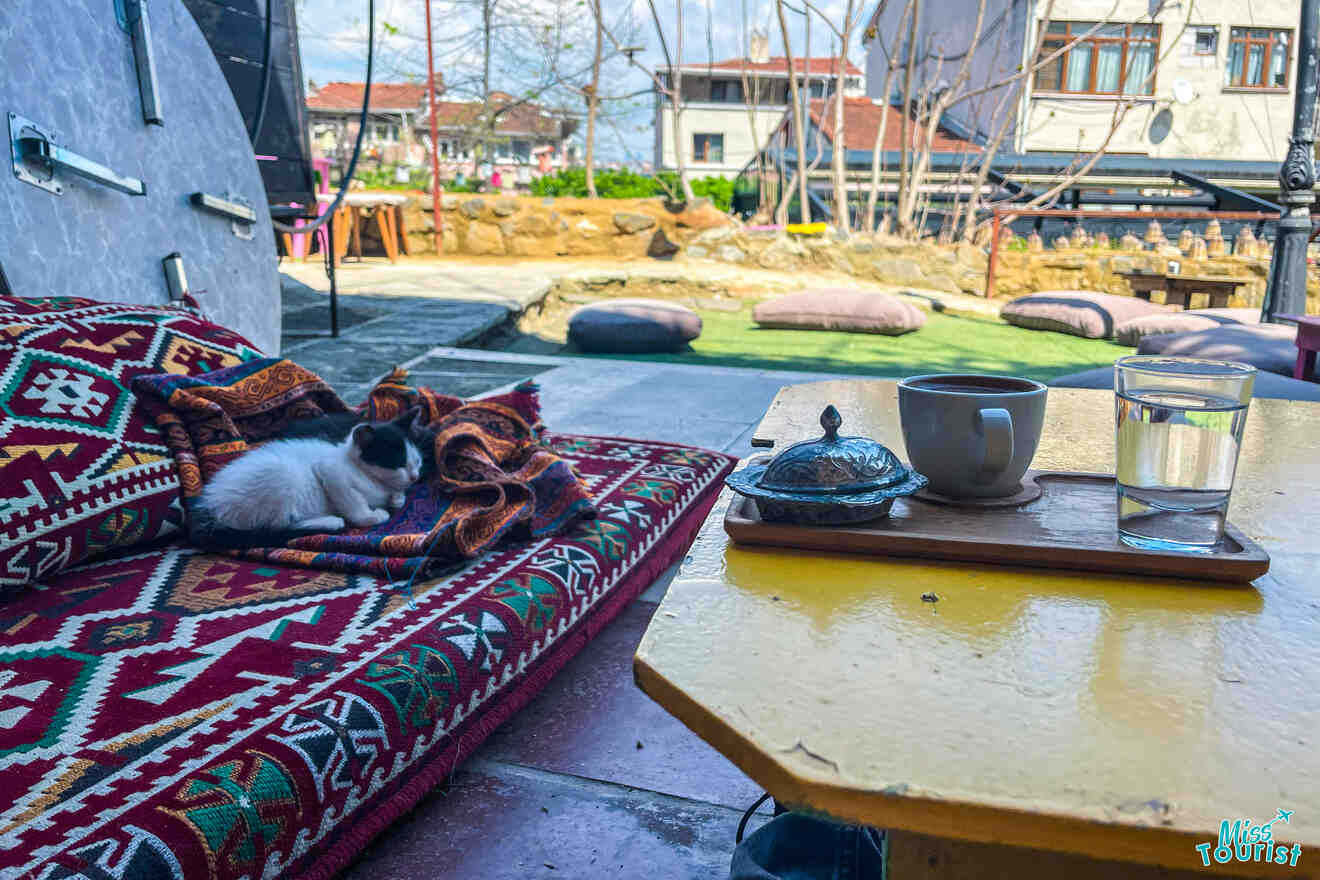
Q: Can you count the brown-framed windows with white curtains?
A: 2